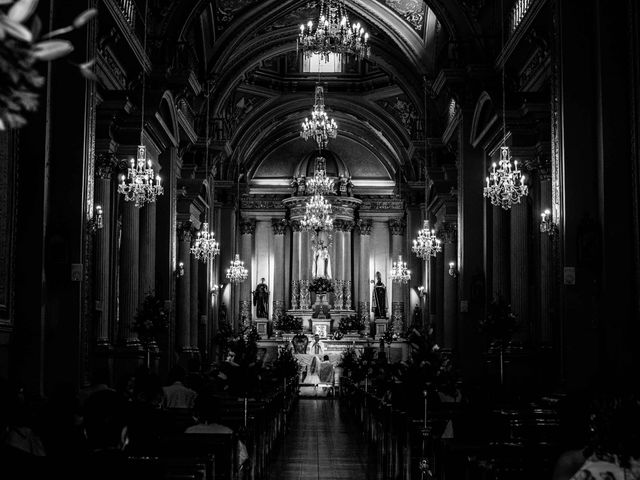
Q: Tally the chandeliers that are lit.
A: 10